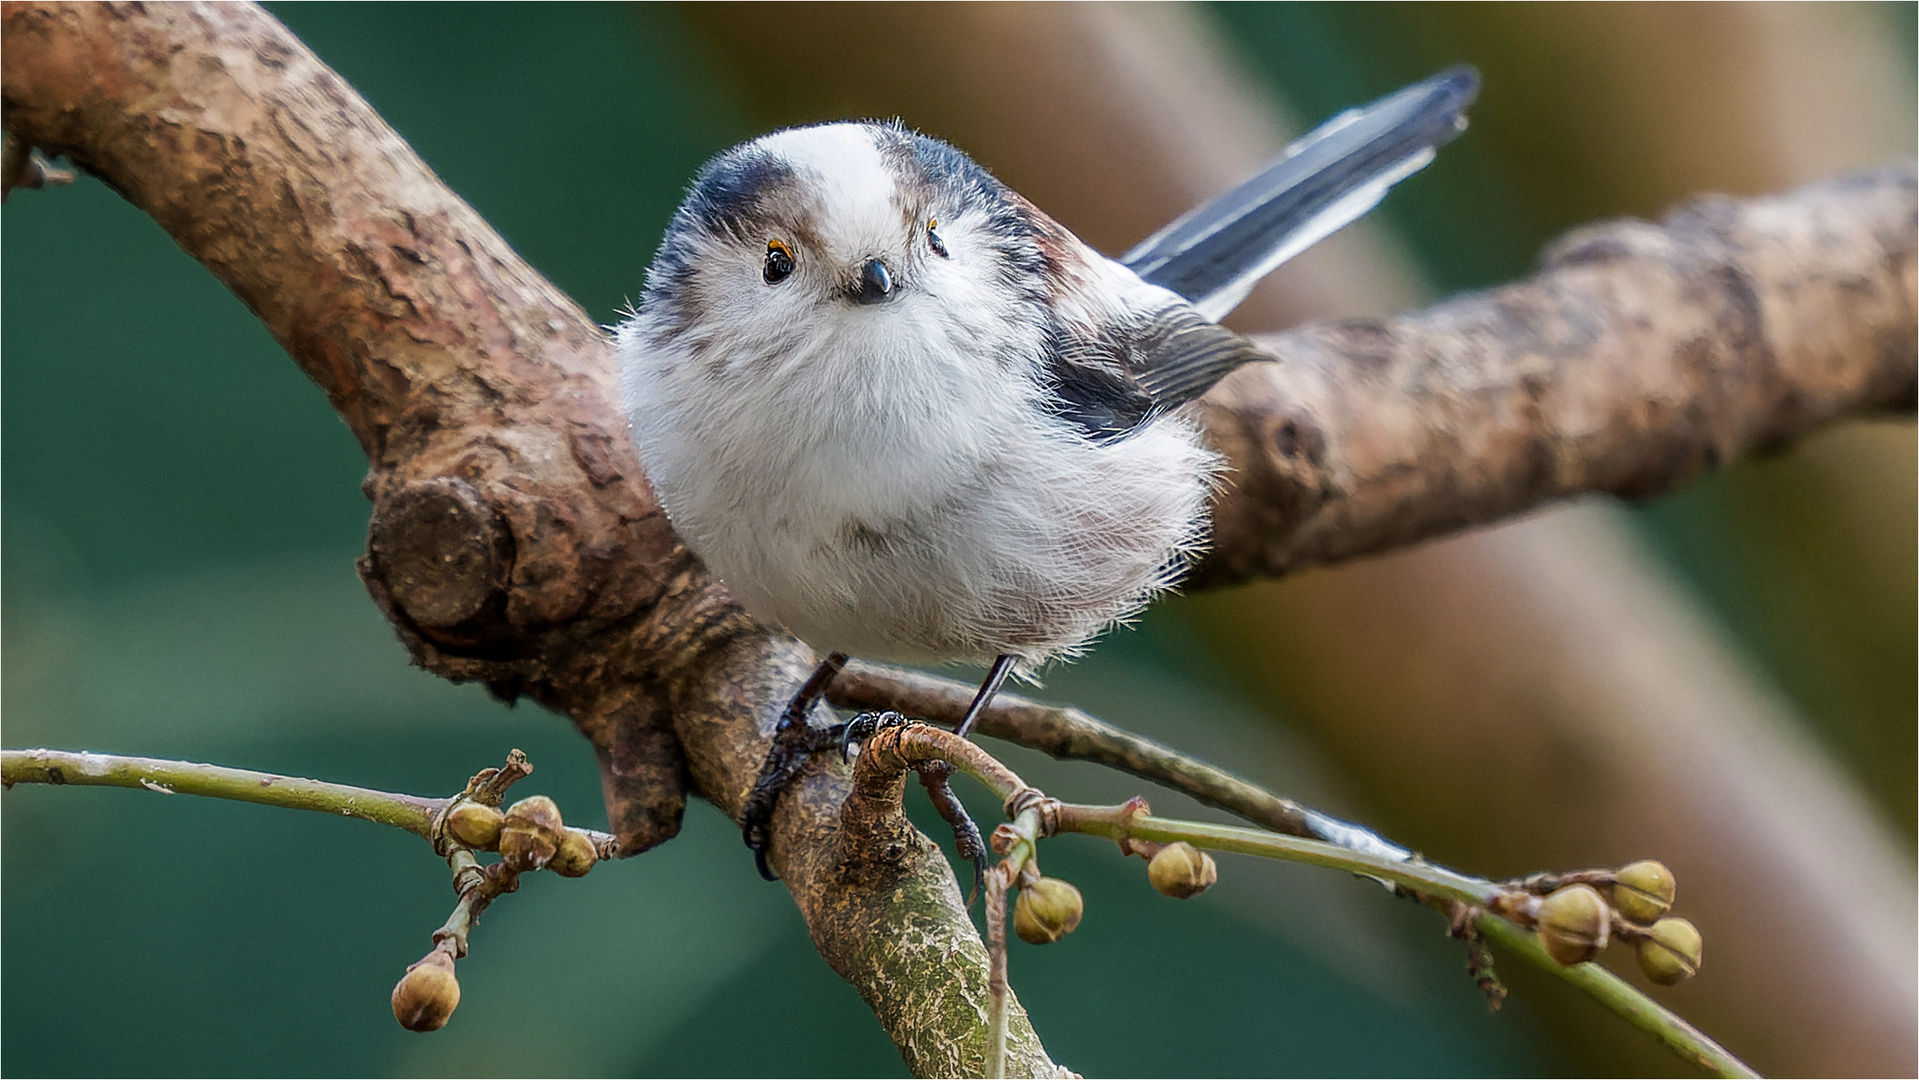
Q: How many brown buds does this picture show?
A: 9